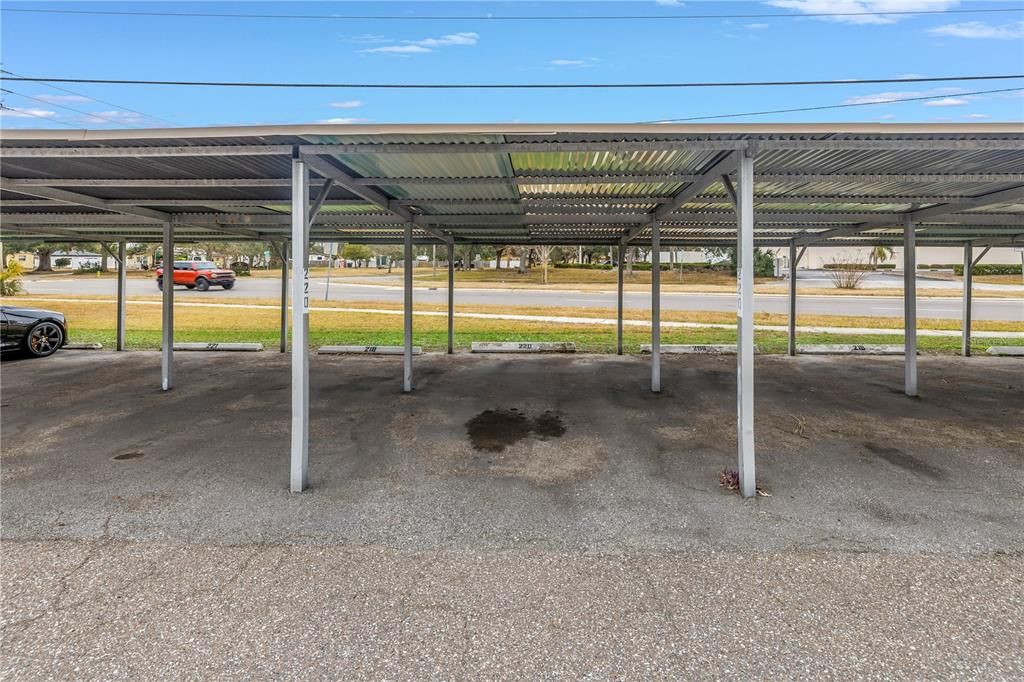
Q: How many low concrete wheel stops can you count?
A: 7